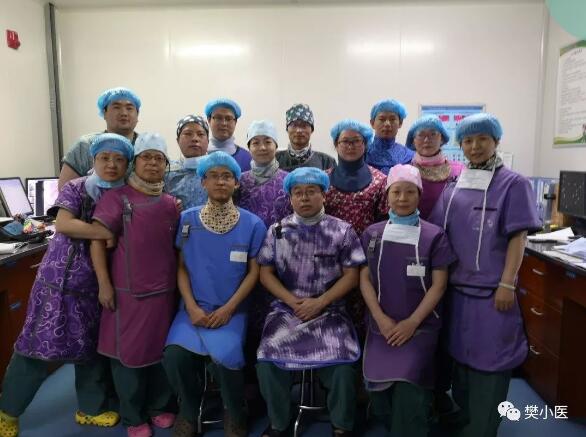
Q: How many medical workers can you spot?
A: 14